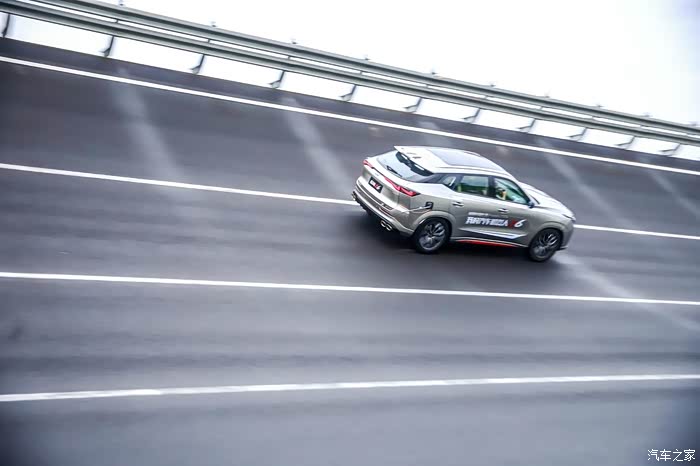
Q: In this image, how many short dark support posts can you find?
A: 11